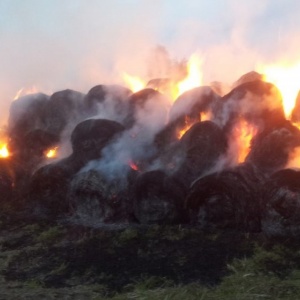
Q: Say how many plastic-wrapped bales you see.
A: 0